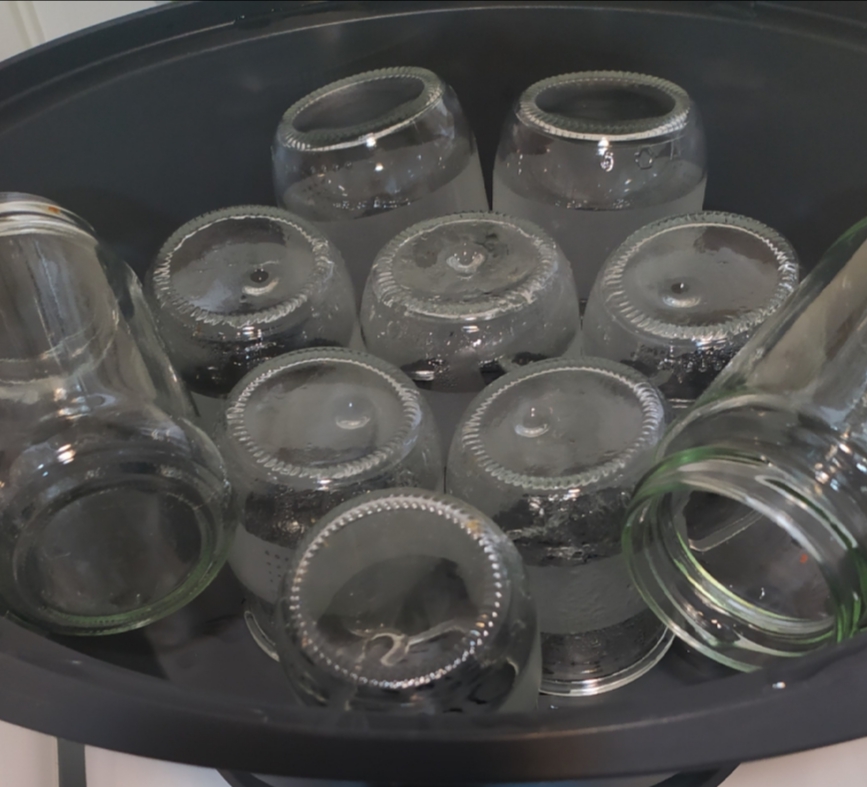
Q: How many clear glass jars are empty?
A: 10